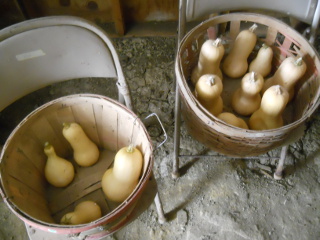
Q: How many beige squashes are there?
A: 12